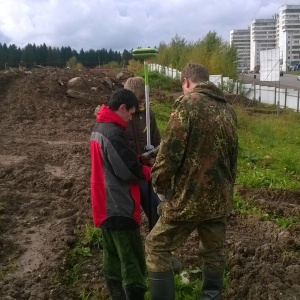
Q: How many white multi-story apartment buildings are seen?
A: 3